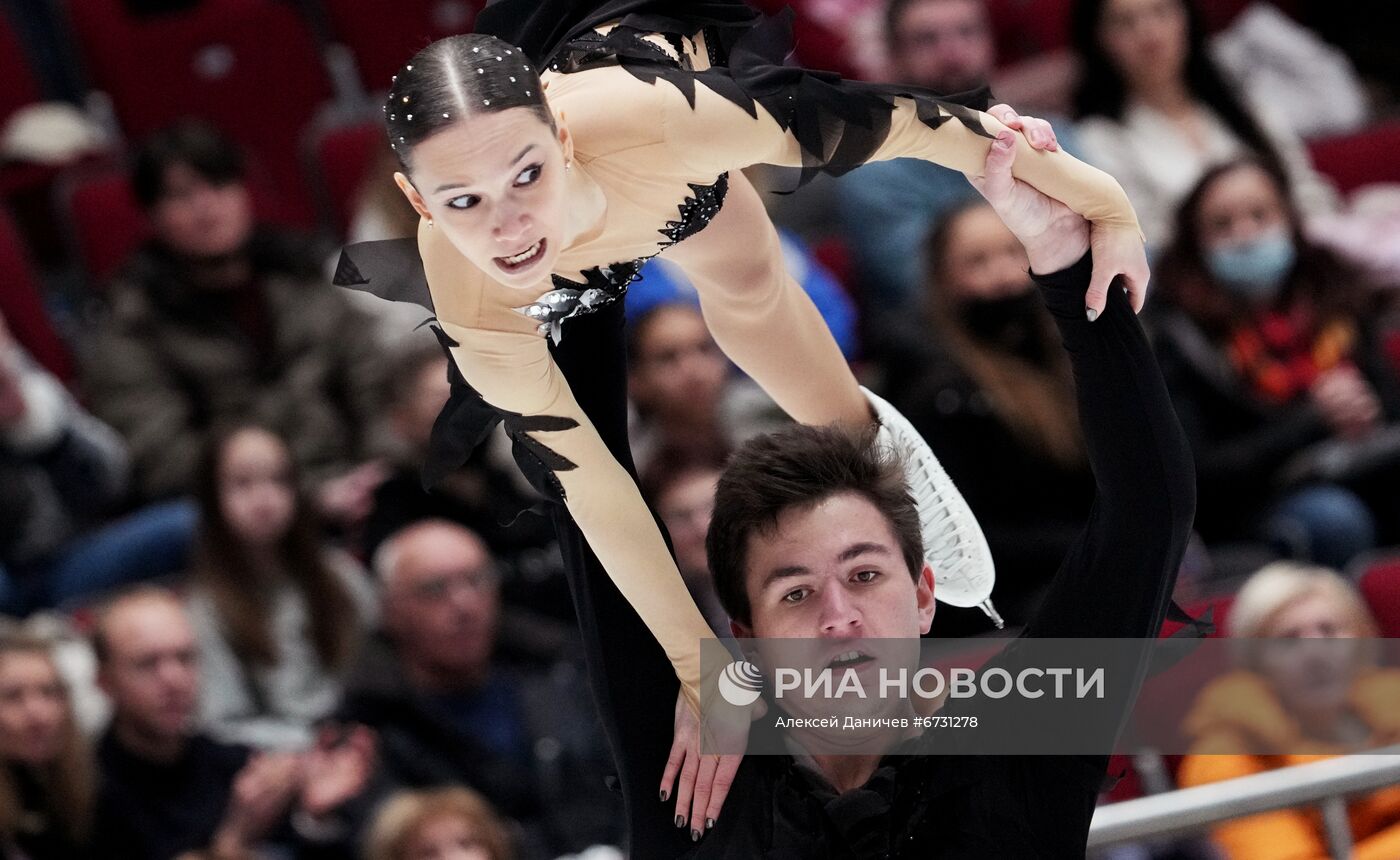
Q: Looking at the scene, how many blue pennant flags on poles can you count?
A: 0